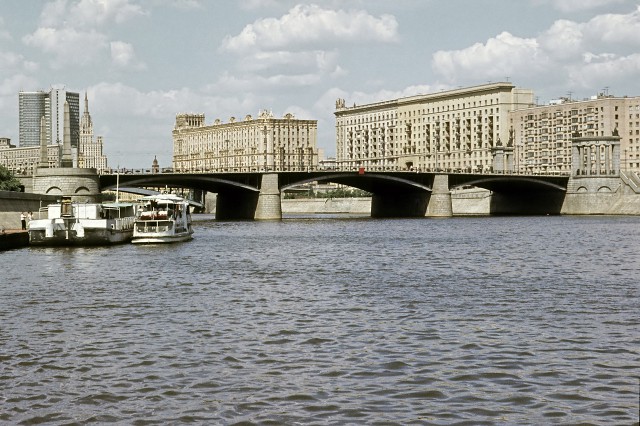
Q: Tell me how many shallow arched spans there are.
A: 3